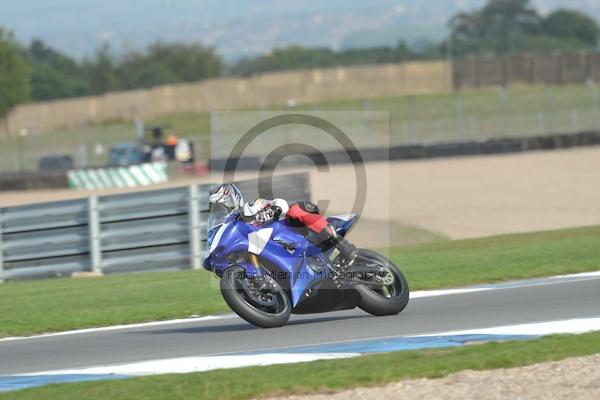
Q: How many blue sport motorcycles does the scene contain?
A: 1